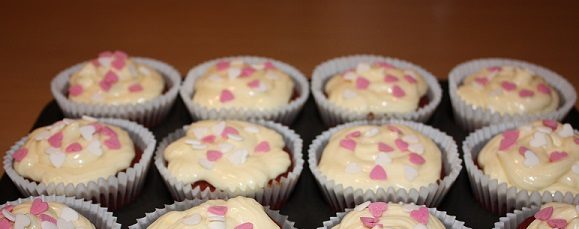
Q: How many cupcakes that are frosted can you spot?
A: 12